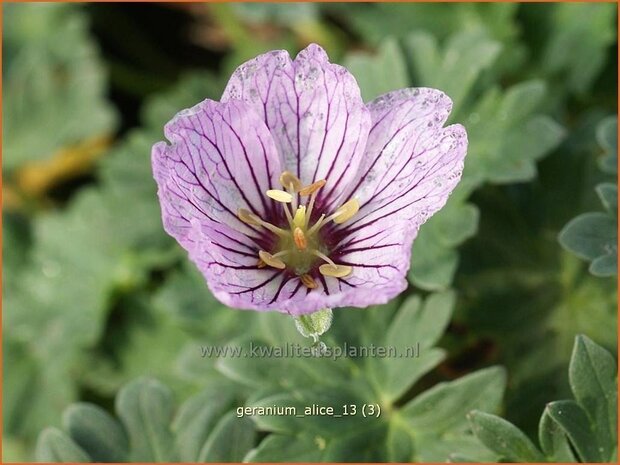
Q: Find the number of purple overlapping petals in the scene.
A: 5